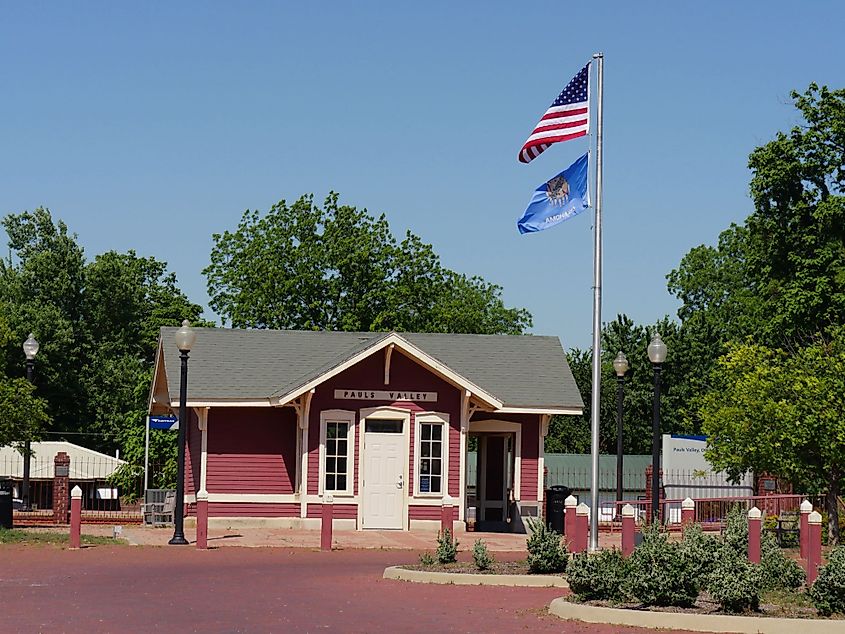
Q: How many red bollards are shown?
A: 11